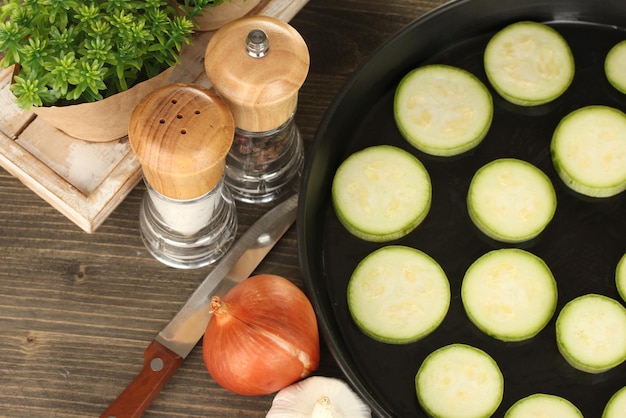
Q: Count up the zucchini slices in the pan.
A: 13